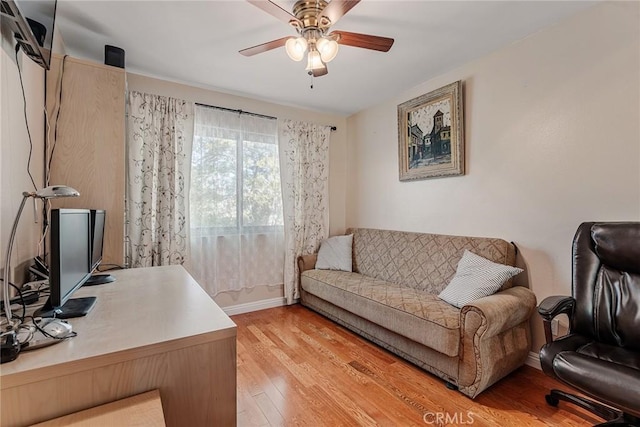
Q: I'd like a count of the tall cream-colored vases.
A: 0